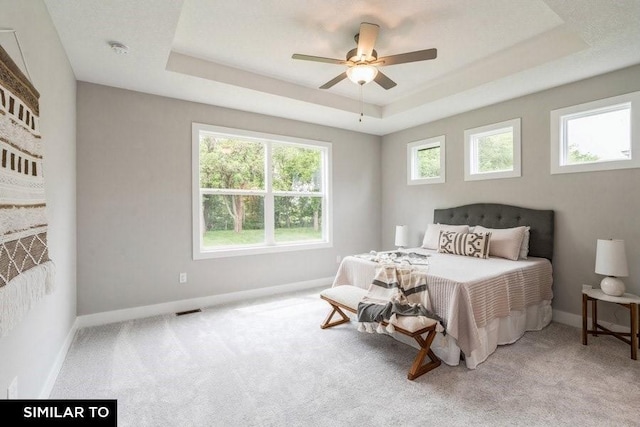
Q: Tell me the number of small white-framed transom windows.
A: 3